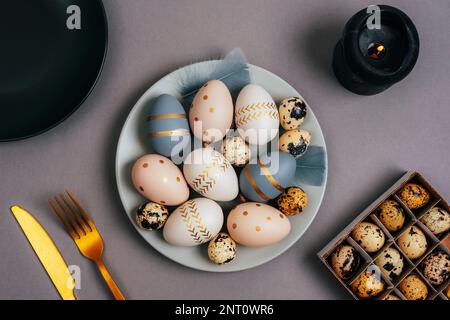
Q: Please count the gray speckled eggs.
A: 0